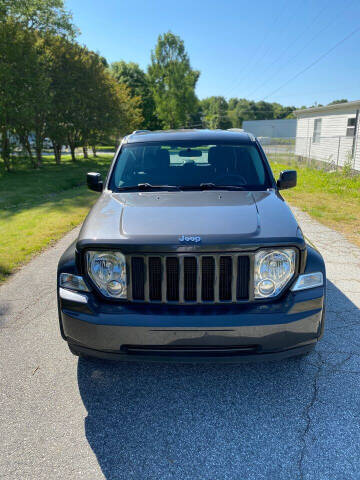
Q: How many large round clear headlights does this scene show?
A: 2